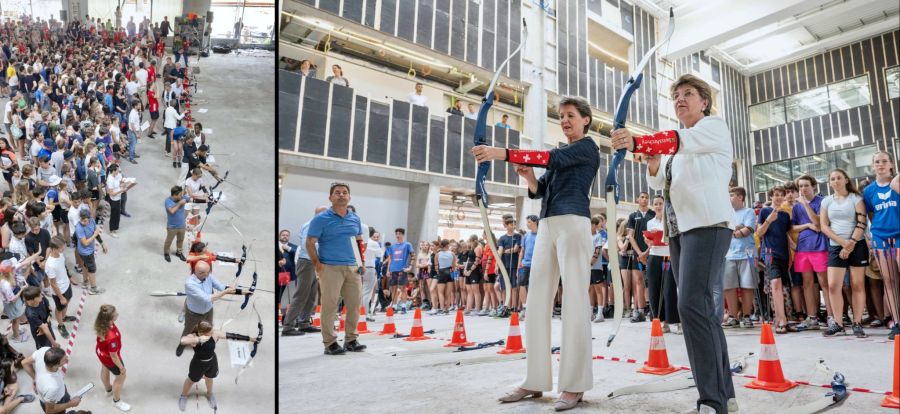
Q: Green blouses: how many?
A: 0